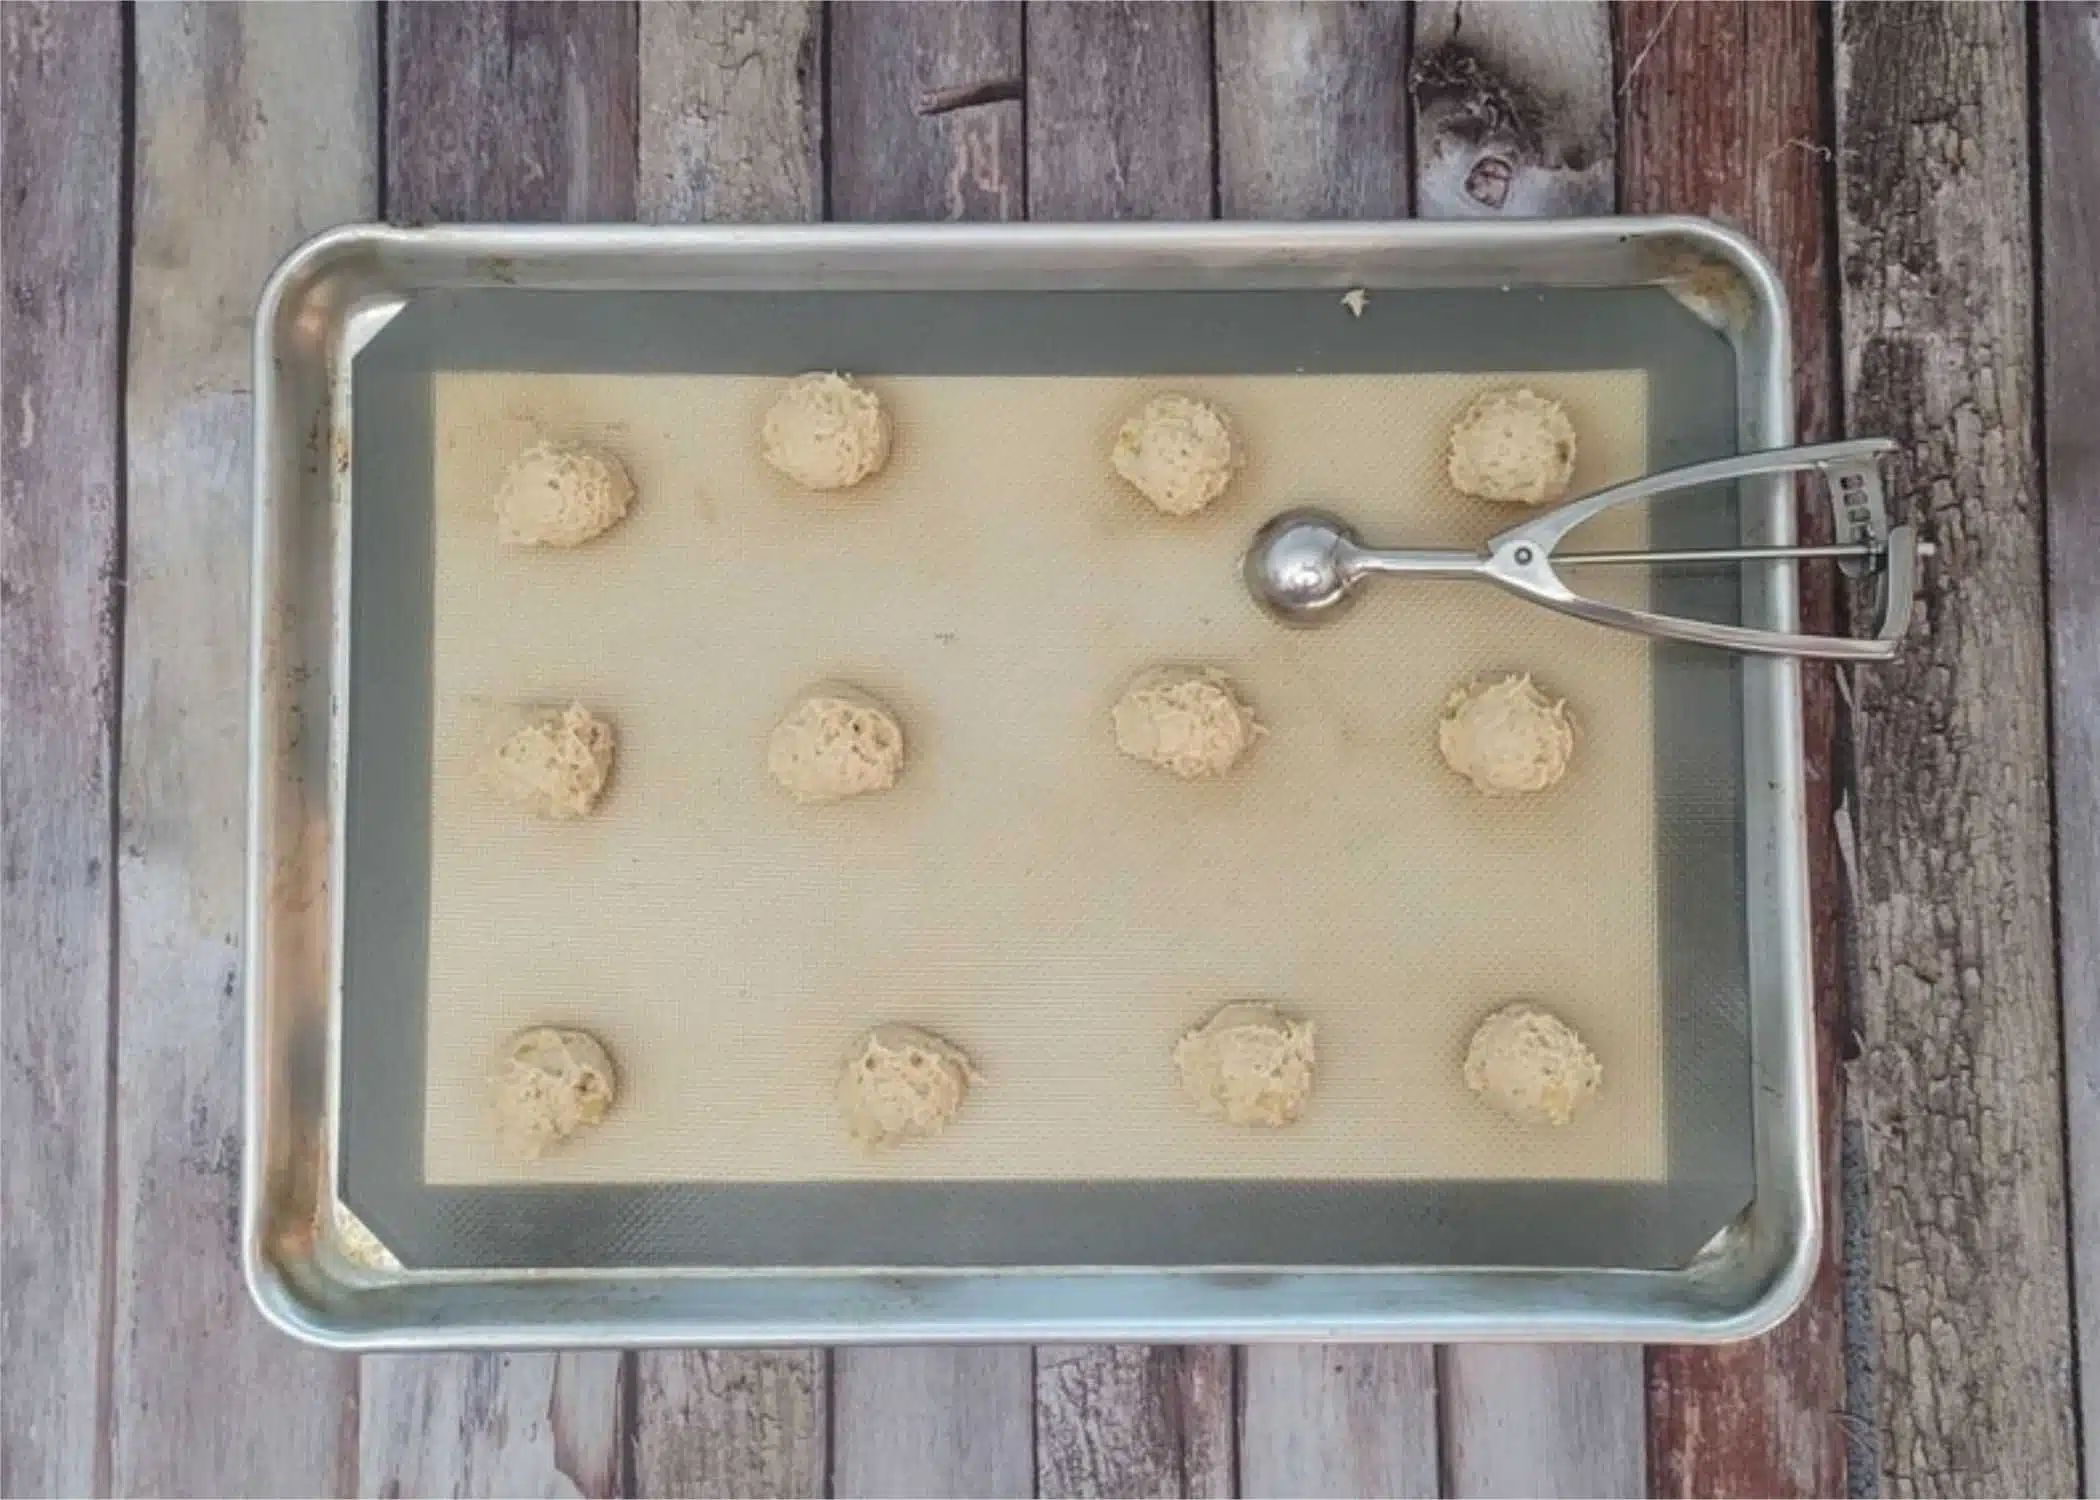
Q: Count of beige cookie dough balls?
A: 12